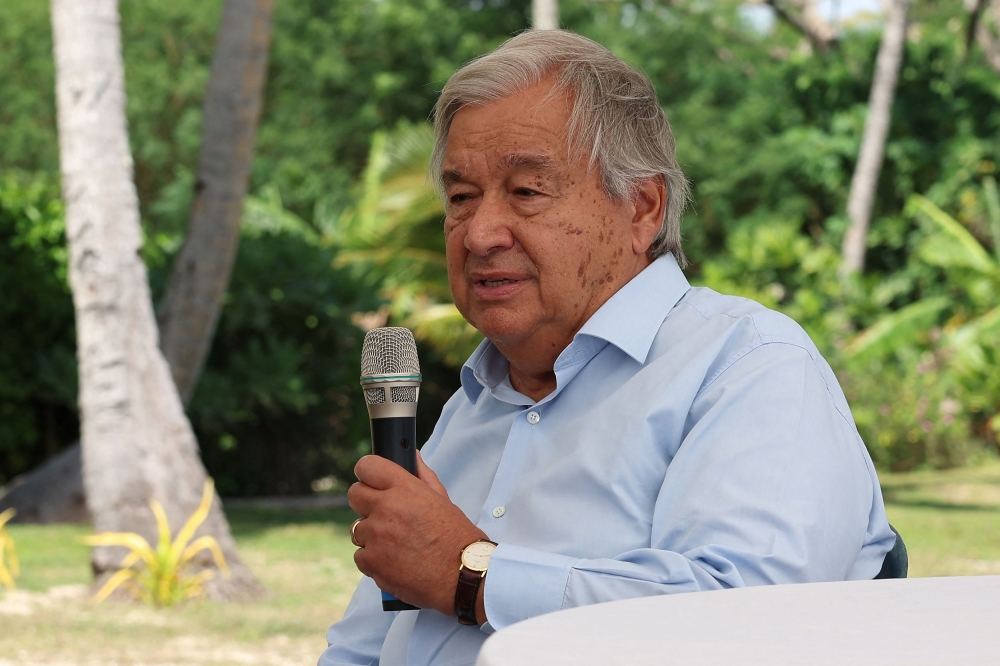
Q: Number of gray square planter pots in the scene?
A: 0